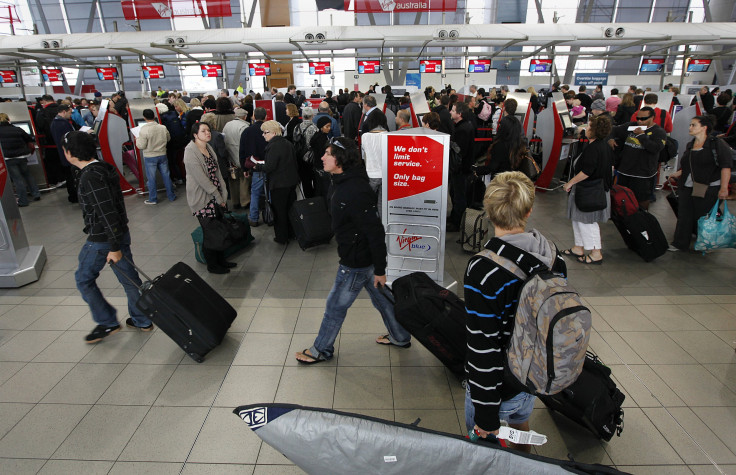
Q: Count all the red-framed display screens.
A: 13